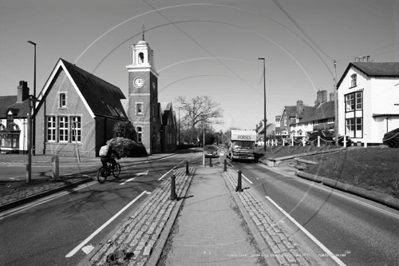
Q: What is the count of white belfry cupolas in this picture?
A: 1